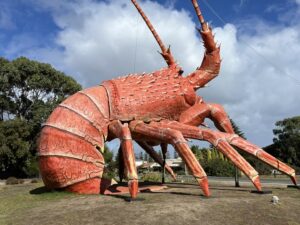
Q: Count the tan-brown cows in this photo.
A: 0